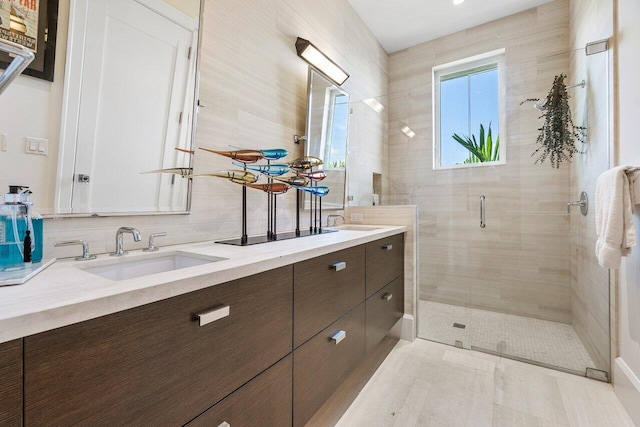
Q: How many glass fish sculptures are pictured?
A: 10